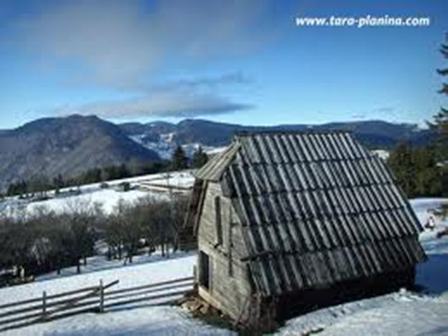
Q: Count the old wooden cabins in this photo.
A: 1